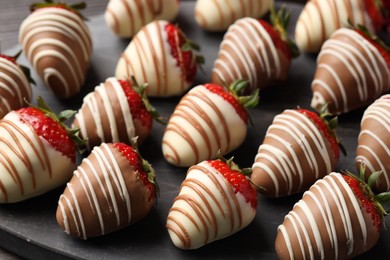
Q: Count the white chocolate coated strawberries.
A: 7